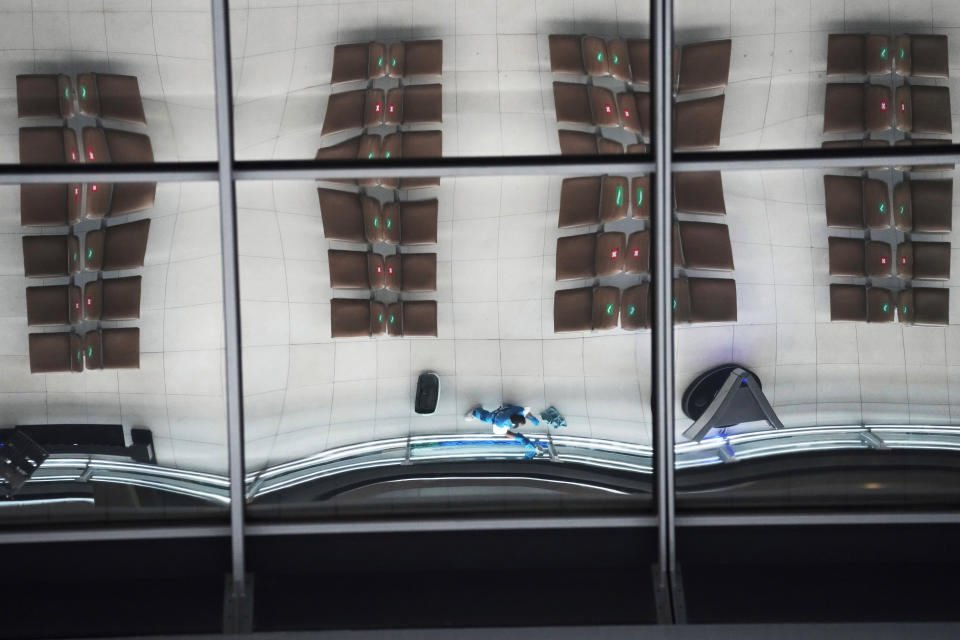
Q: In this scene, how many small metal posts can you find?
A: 6